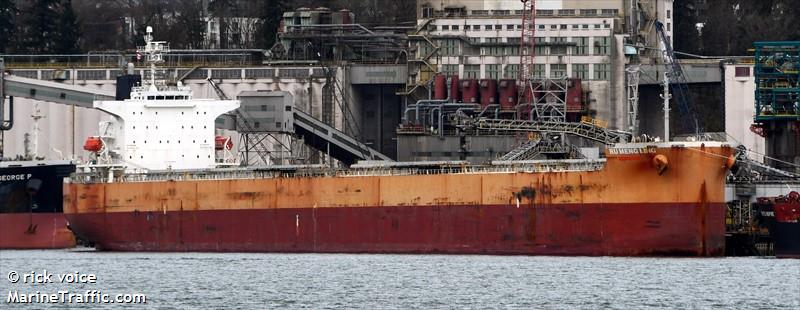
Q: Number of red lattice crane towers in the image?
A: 1